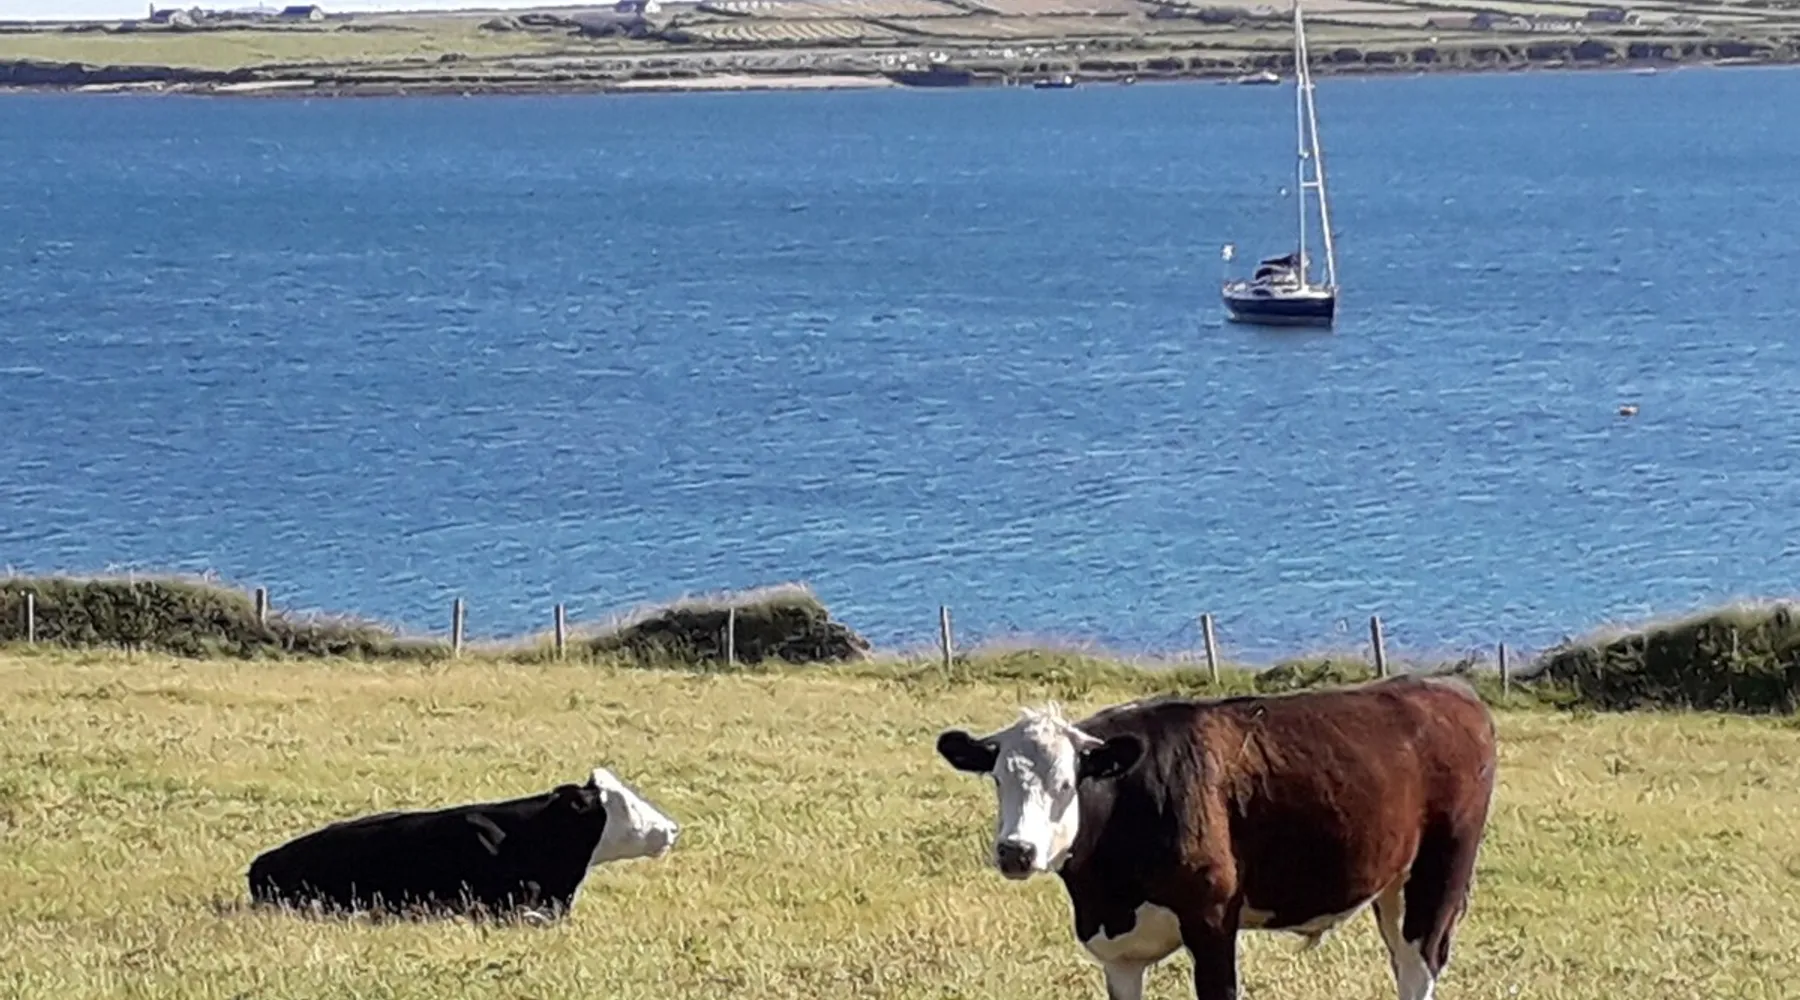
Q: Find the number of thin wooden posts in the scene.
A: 9